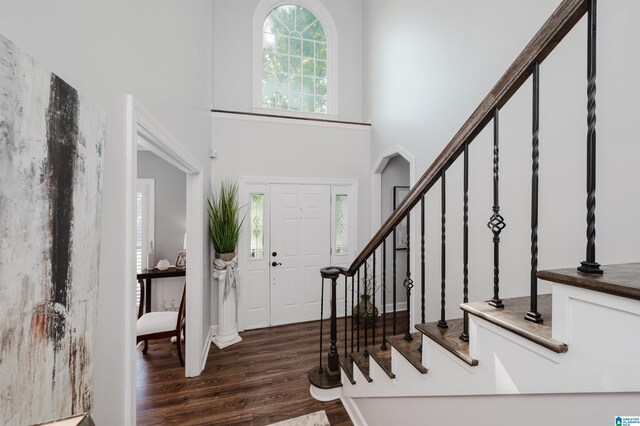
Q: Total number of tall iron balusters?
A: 15